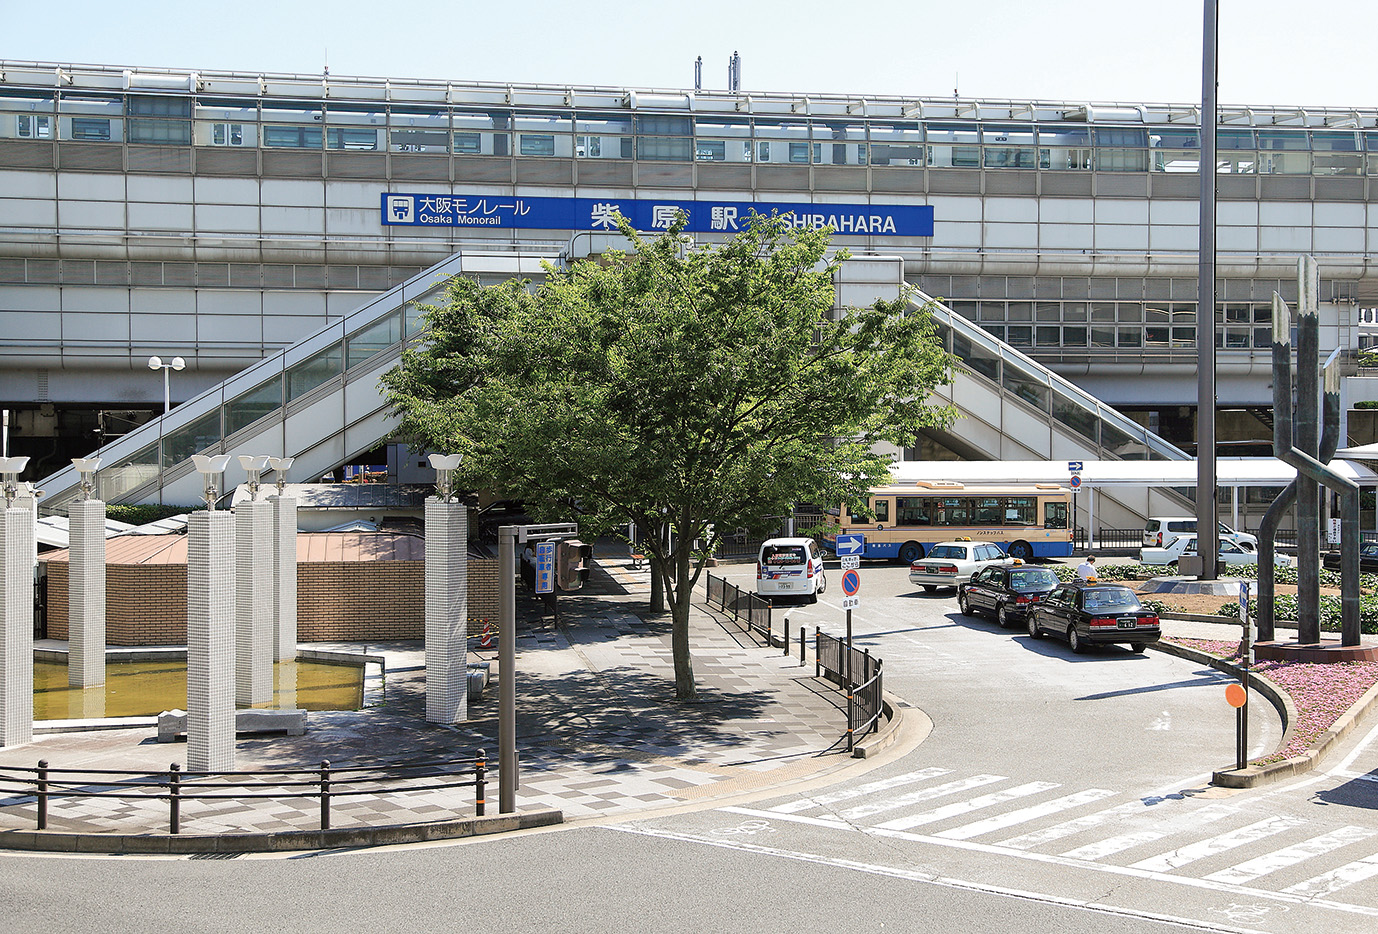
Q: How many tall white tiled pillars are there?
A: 6